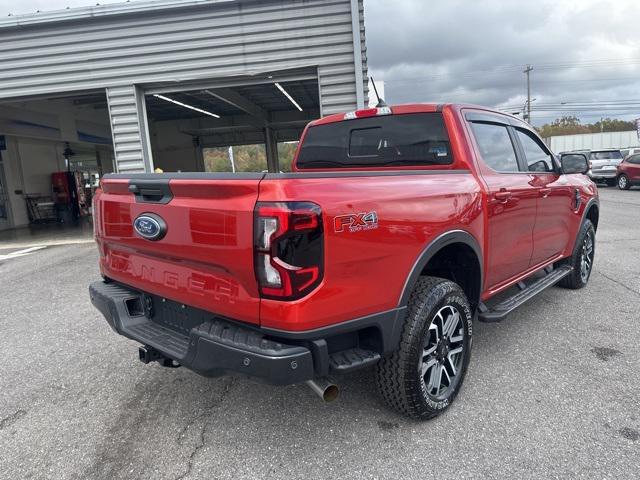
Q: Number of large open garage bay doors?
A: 2